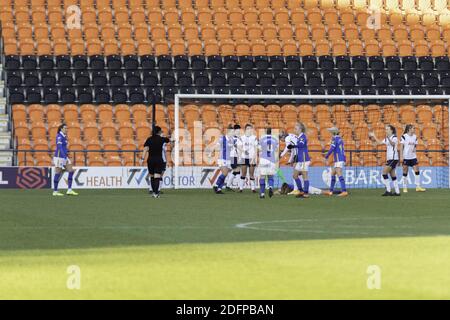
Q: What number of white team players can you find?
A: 5